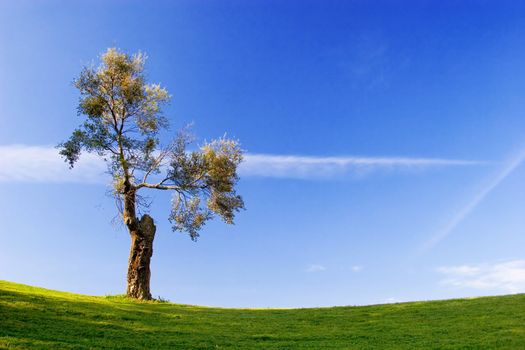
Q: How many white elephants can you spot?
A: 0